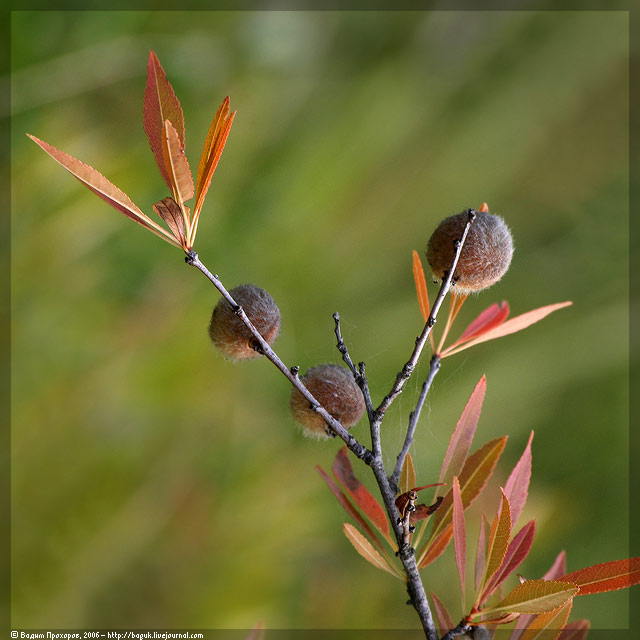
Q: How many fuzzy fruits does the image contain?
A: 3